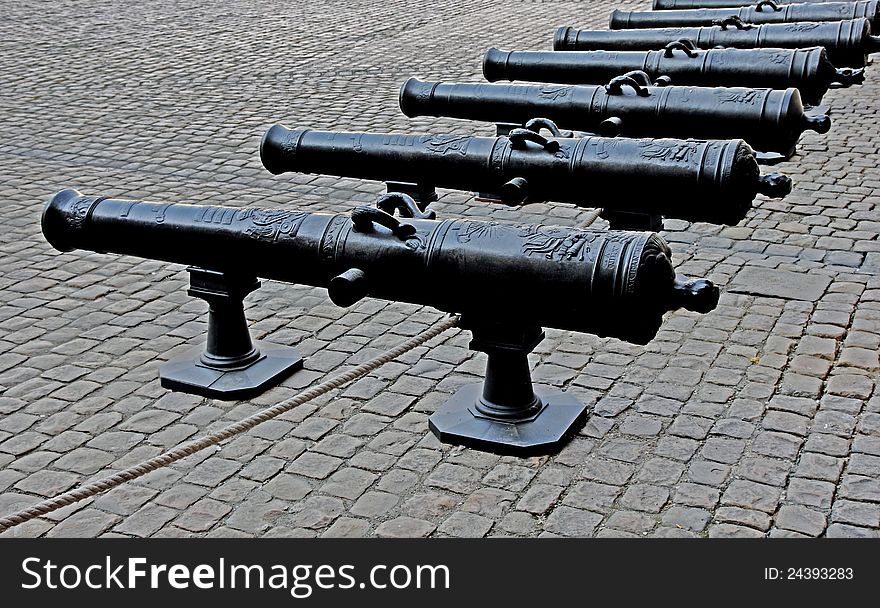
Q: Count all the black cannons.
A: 7